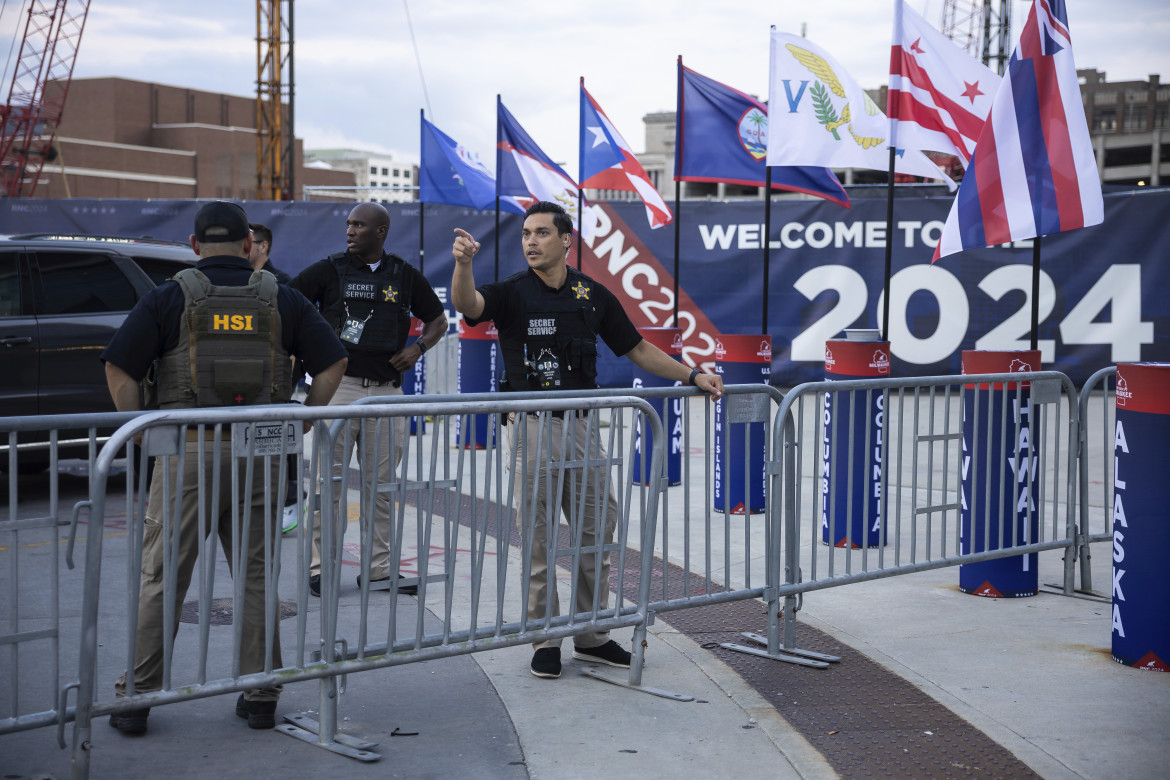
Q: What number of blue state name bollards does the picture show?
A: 7